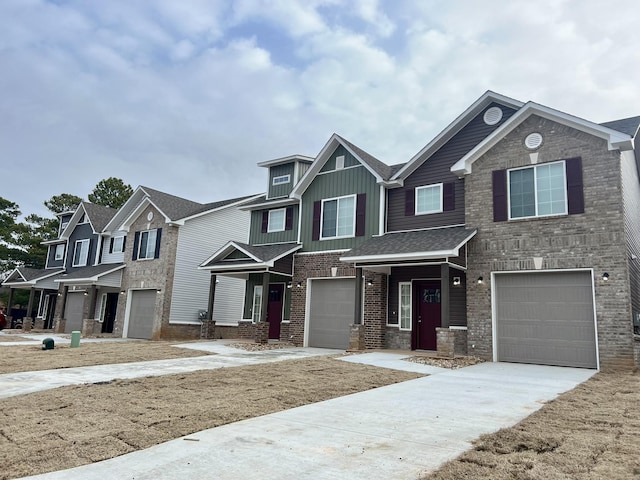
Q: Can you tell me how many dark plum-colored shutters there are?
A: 8